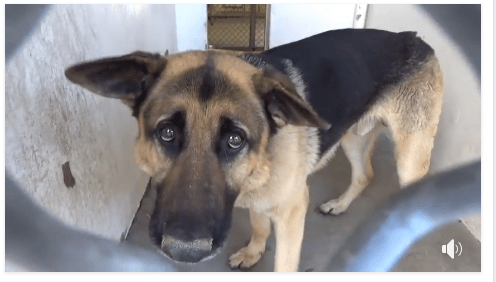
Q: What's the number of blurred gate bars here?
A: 4